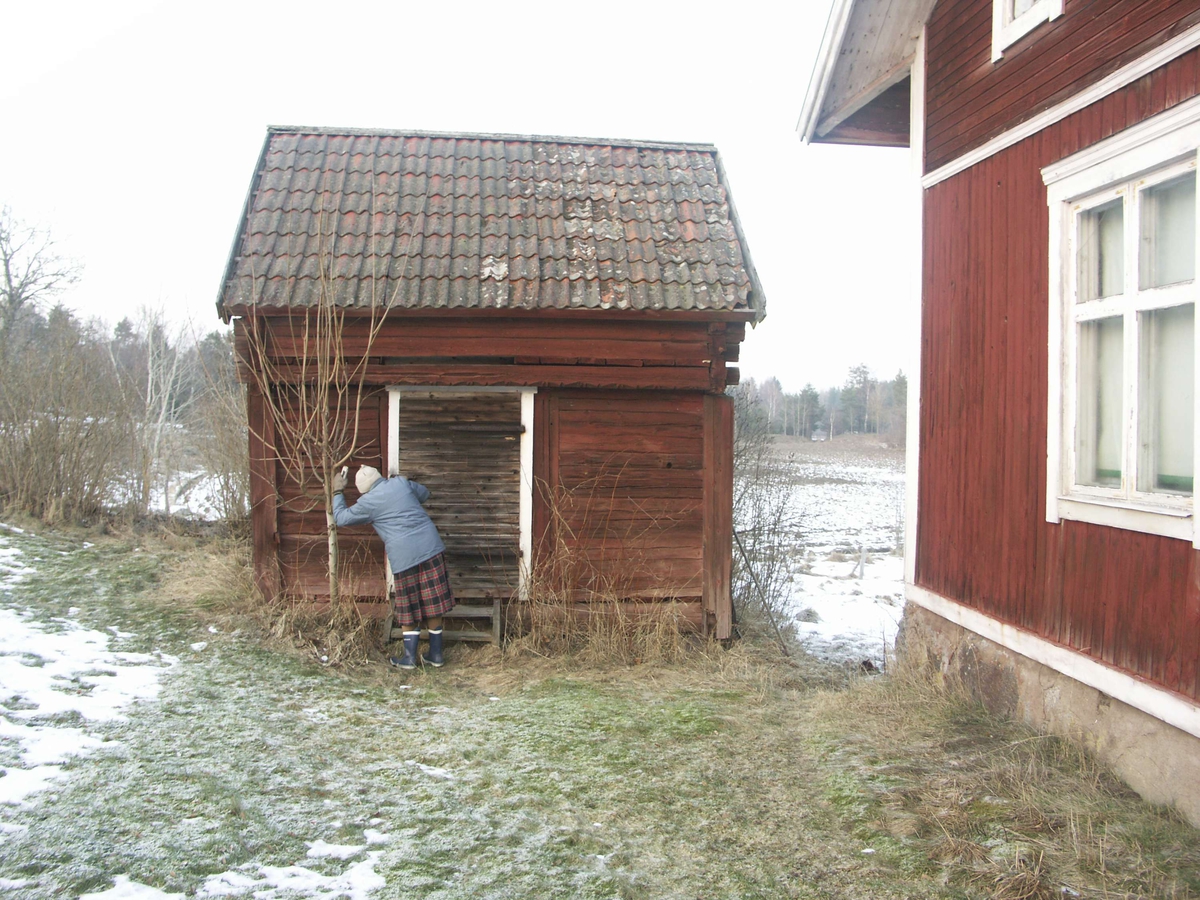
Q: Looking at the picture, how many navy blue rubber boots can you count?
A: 2